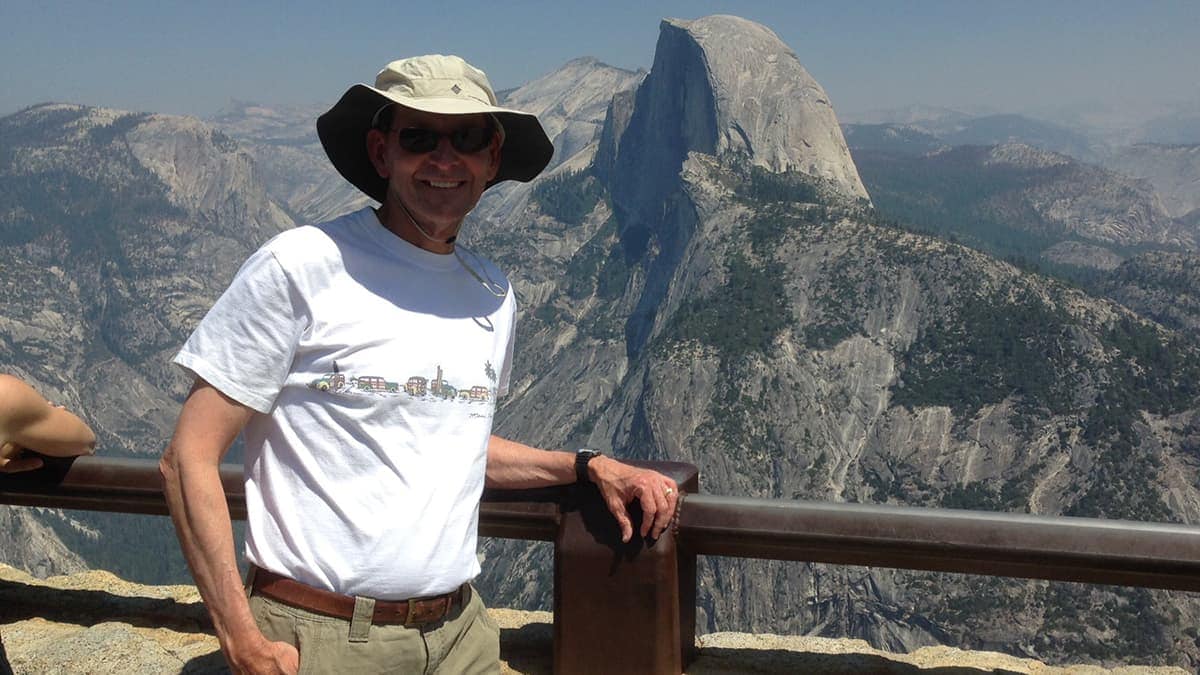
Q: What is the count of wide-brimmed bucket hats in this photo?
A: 1